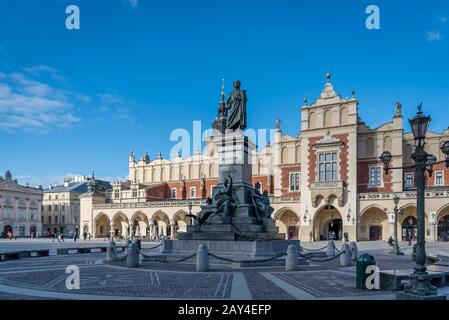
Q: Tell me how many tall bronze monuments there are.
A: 1